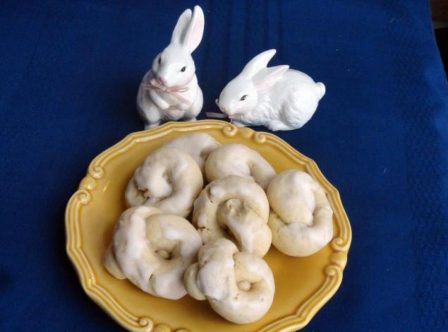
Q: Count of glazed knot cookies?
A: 7